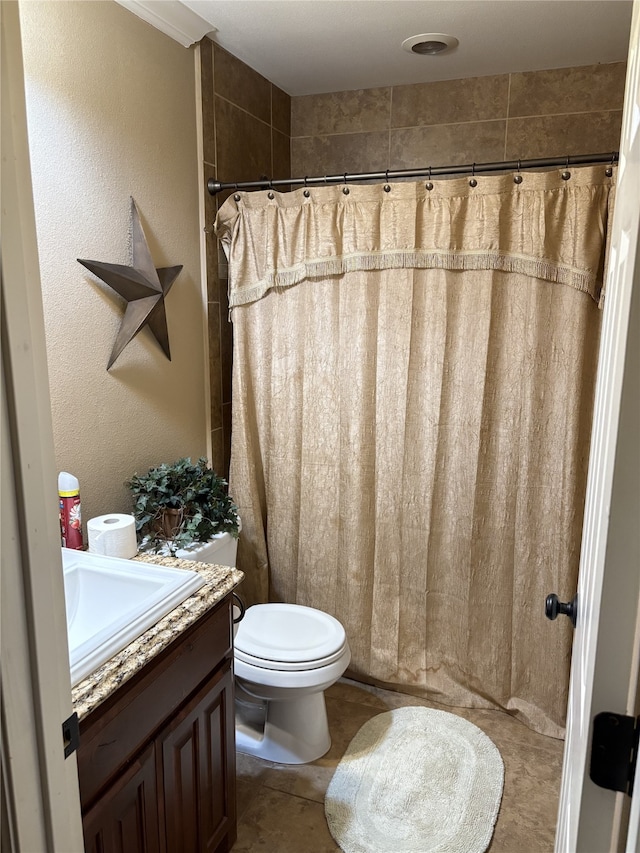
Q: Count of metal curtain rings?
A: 10